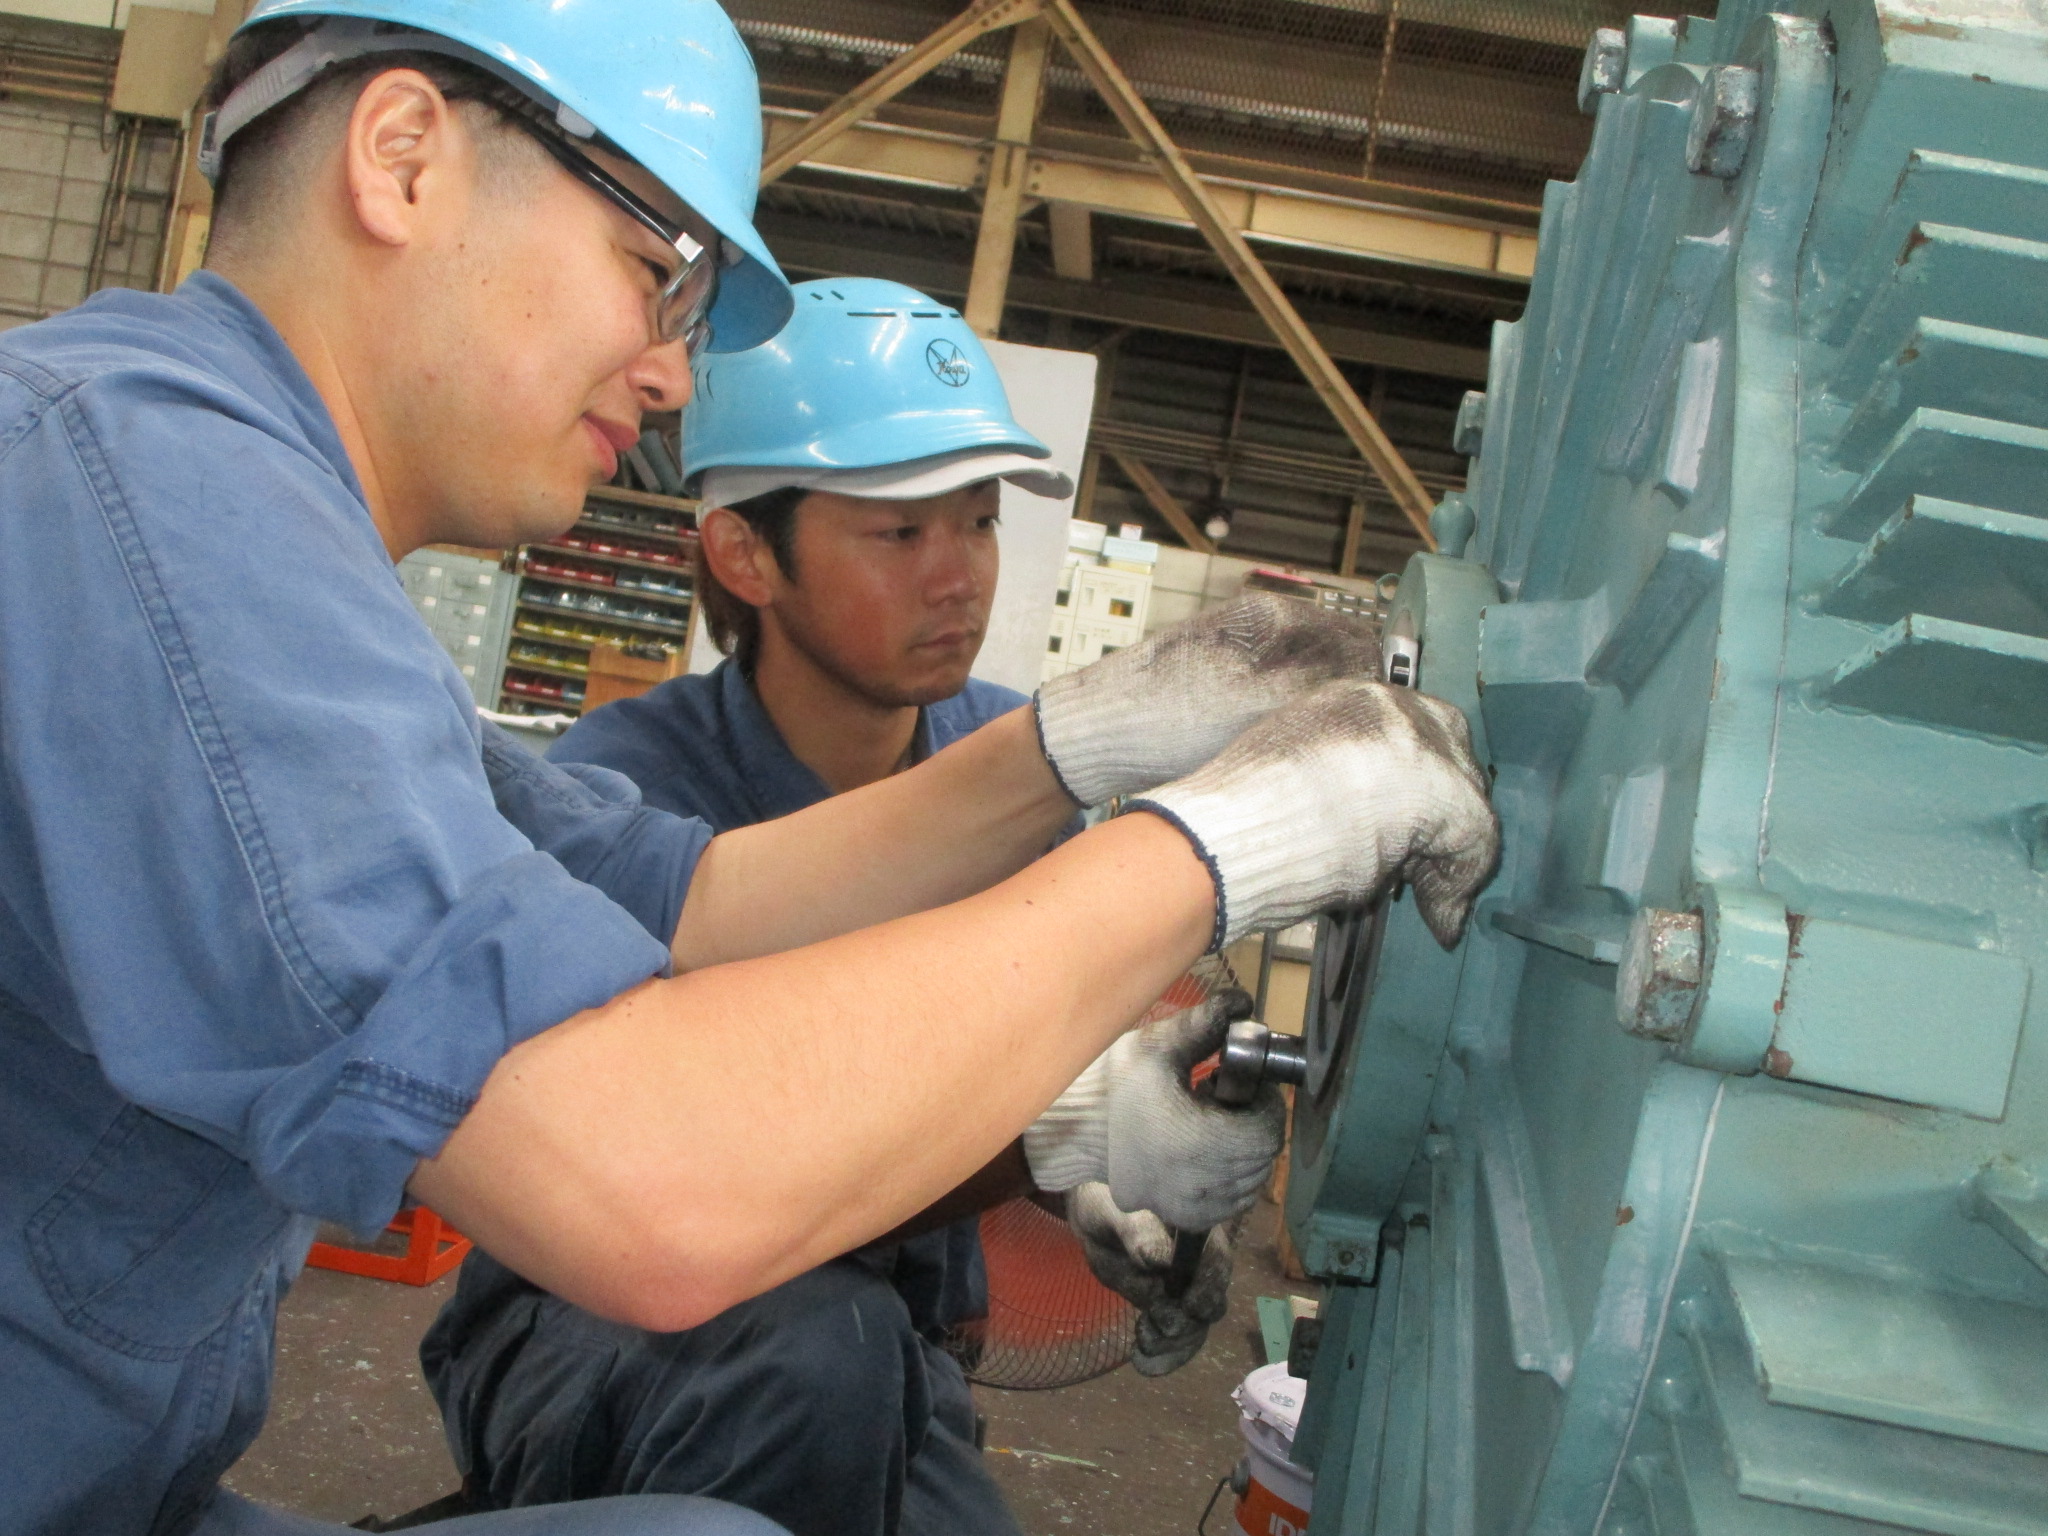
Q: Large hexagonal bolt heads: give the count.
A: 4